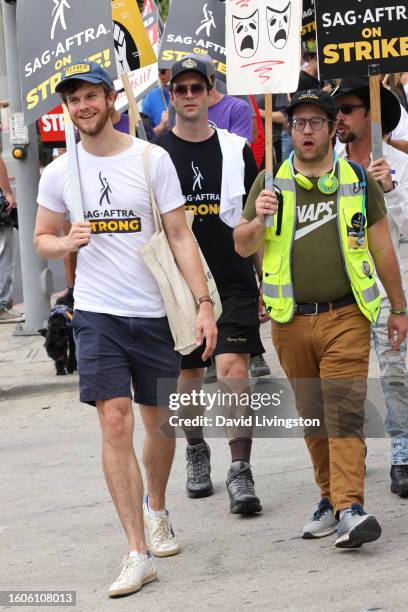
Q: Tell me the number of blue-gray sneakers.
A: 2